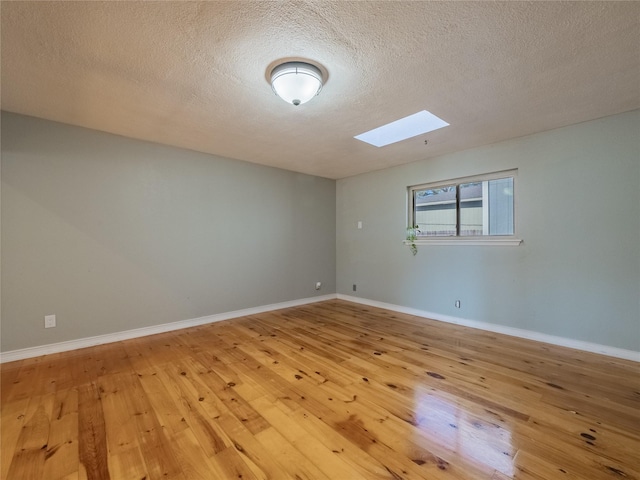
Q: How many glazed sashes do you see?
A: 2